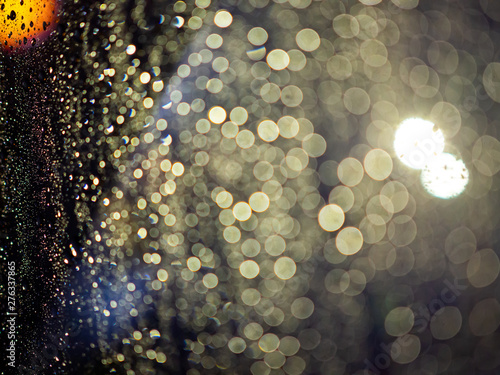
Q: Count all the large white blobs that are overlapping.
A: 2